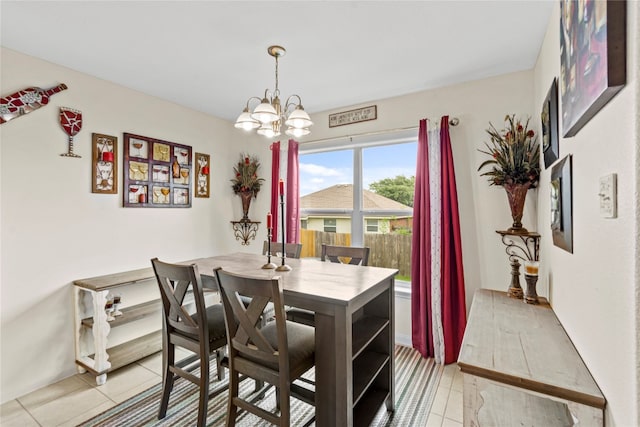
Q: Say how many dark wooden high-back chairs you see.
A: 4